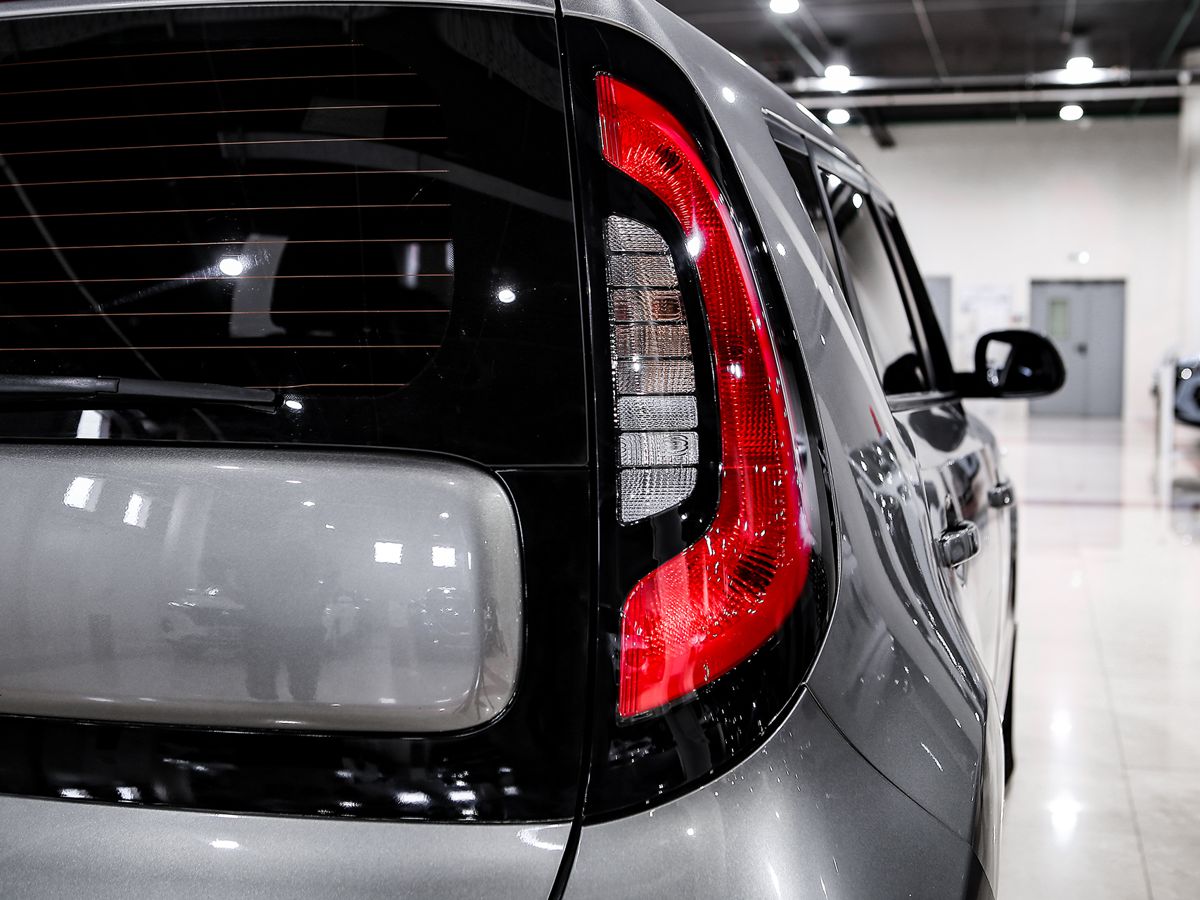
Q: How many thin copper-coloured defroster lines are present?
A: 11